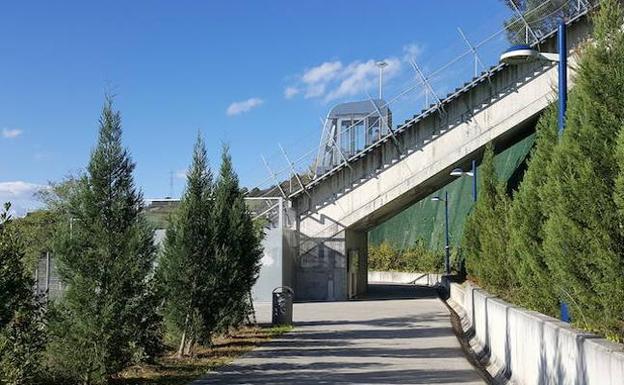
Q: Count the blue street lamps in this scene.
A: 3